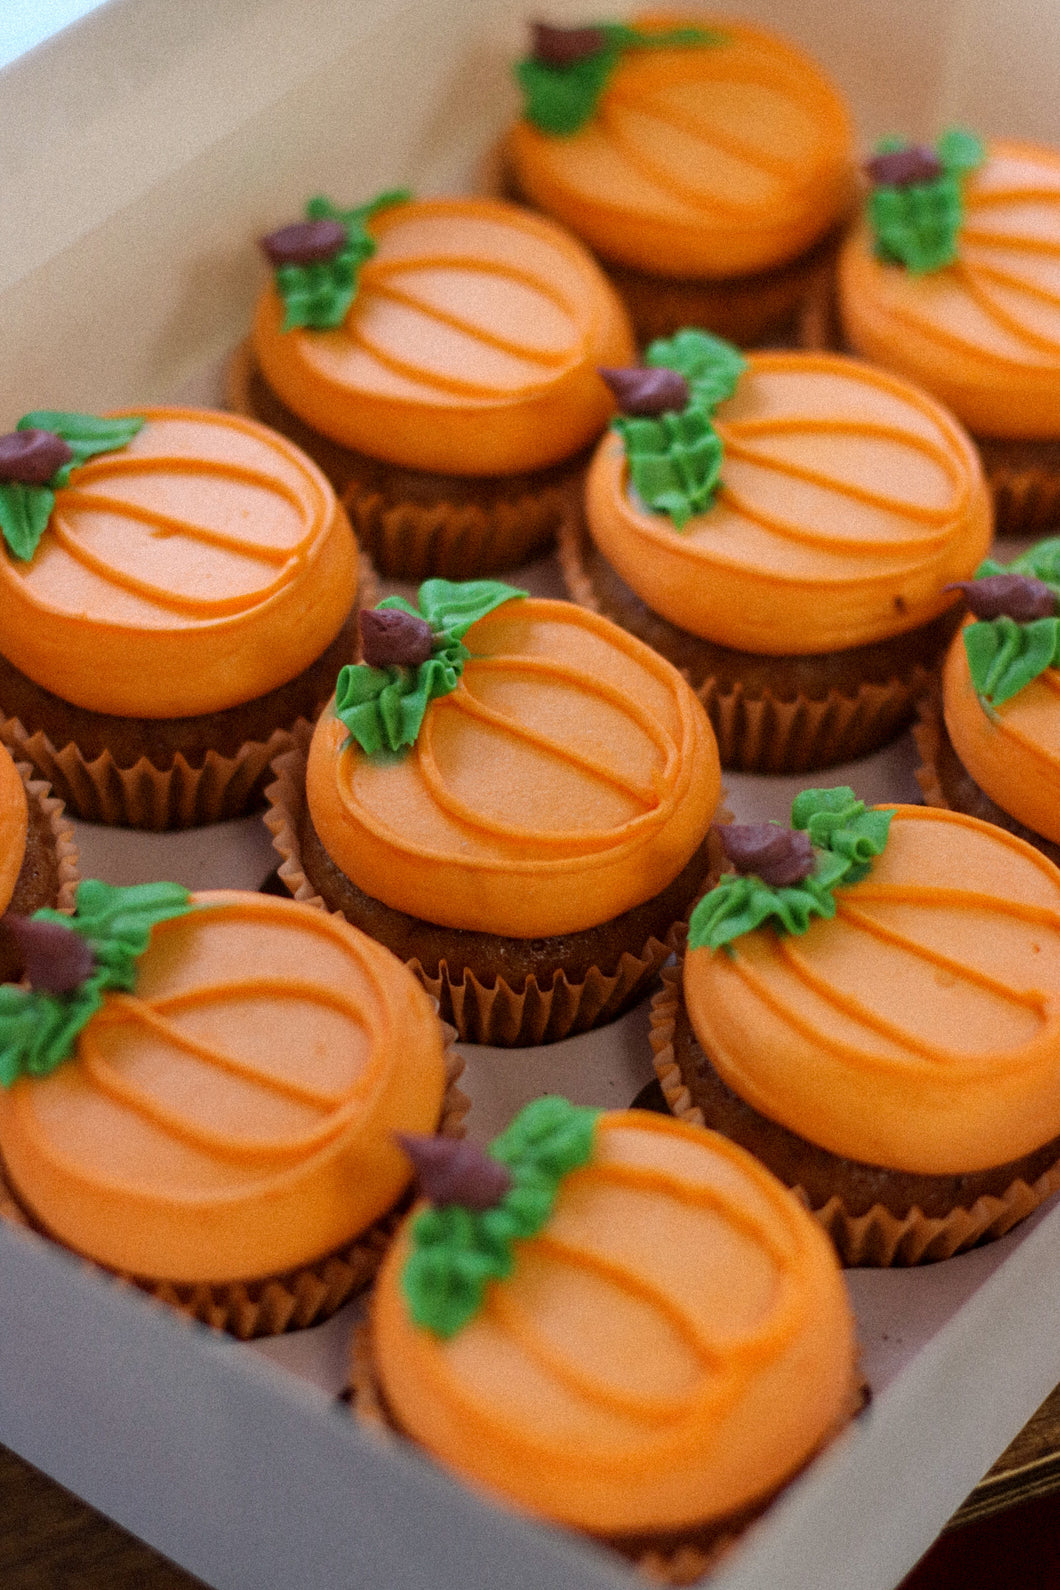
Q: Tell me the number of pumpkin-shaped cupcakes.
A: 11